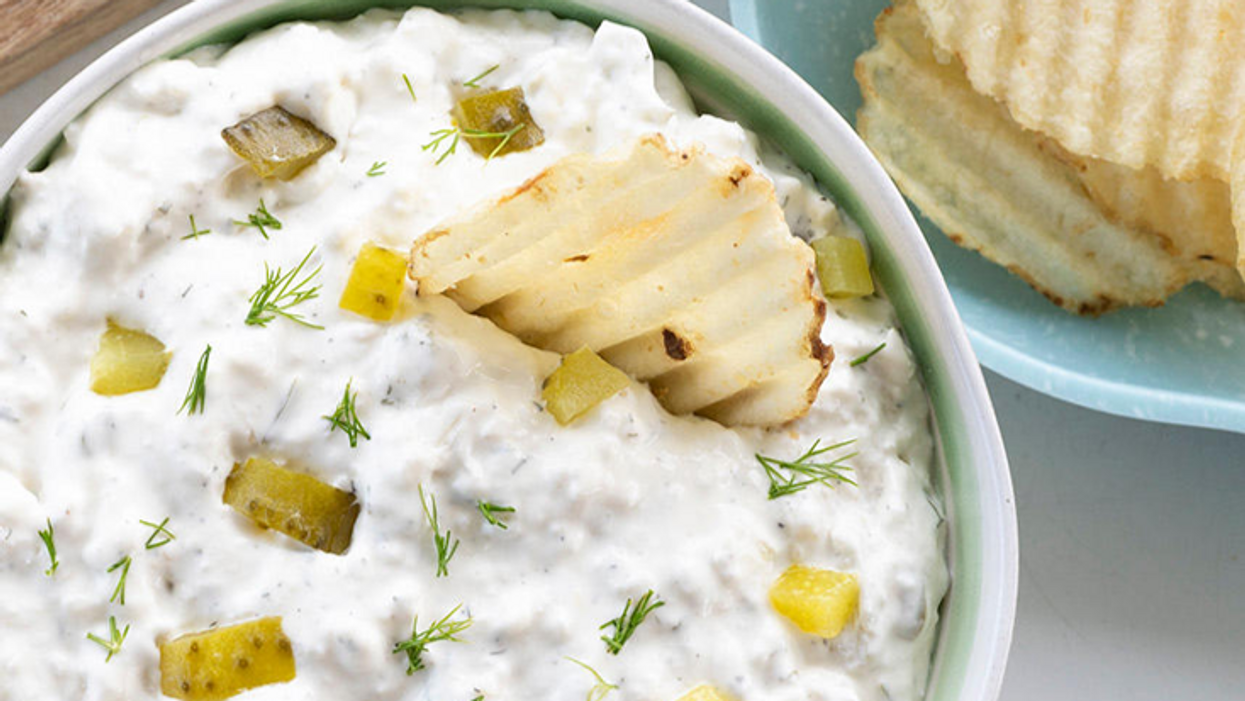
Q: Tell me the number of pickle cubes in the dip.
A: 10